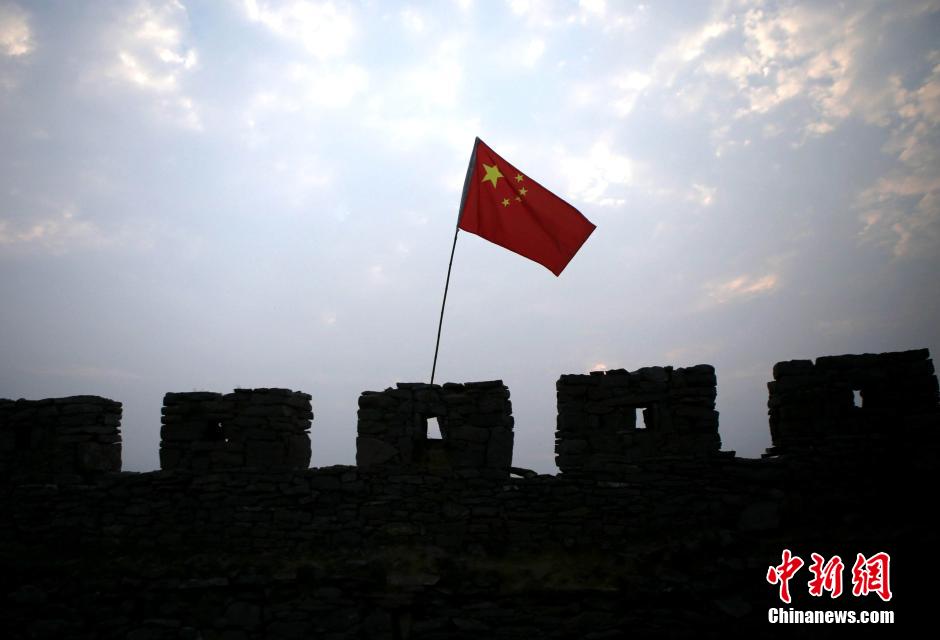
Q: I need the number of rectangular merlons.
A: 5